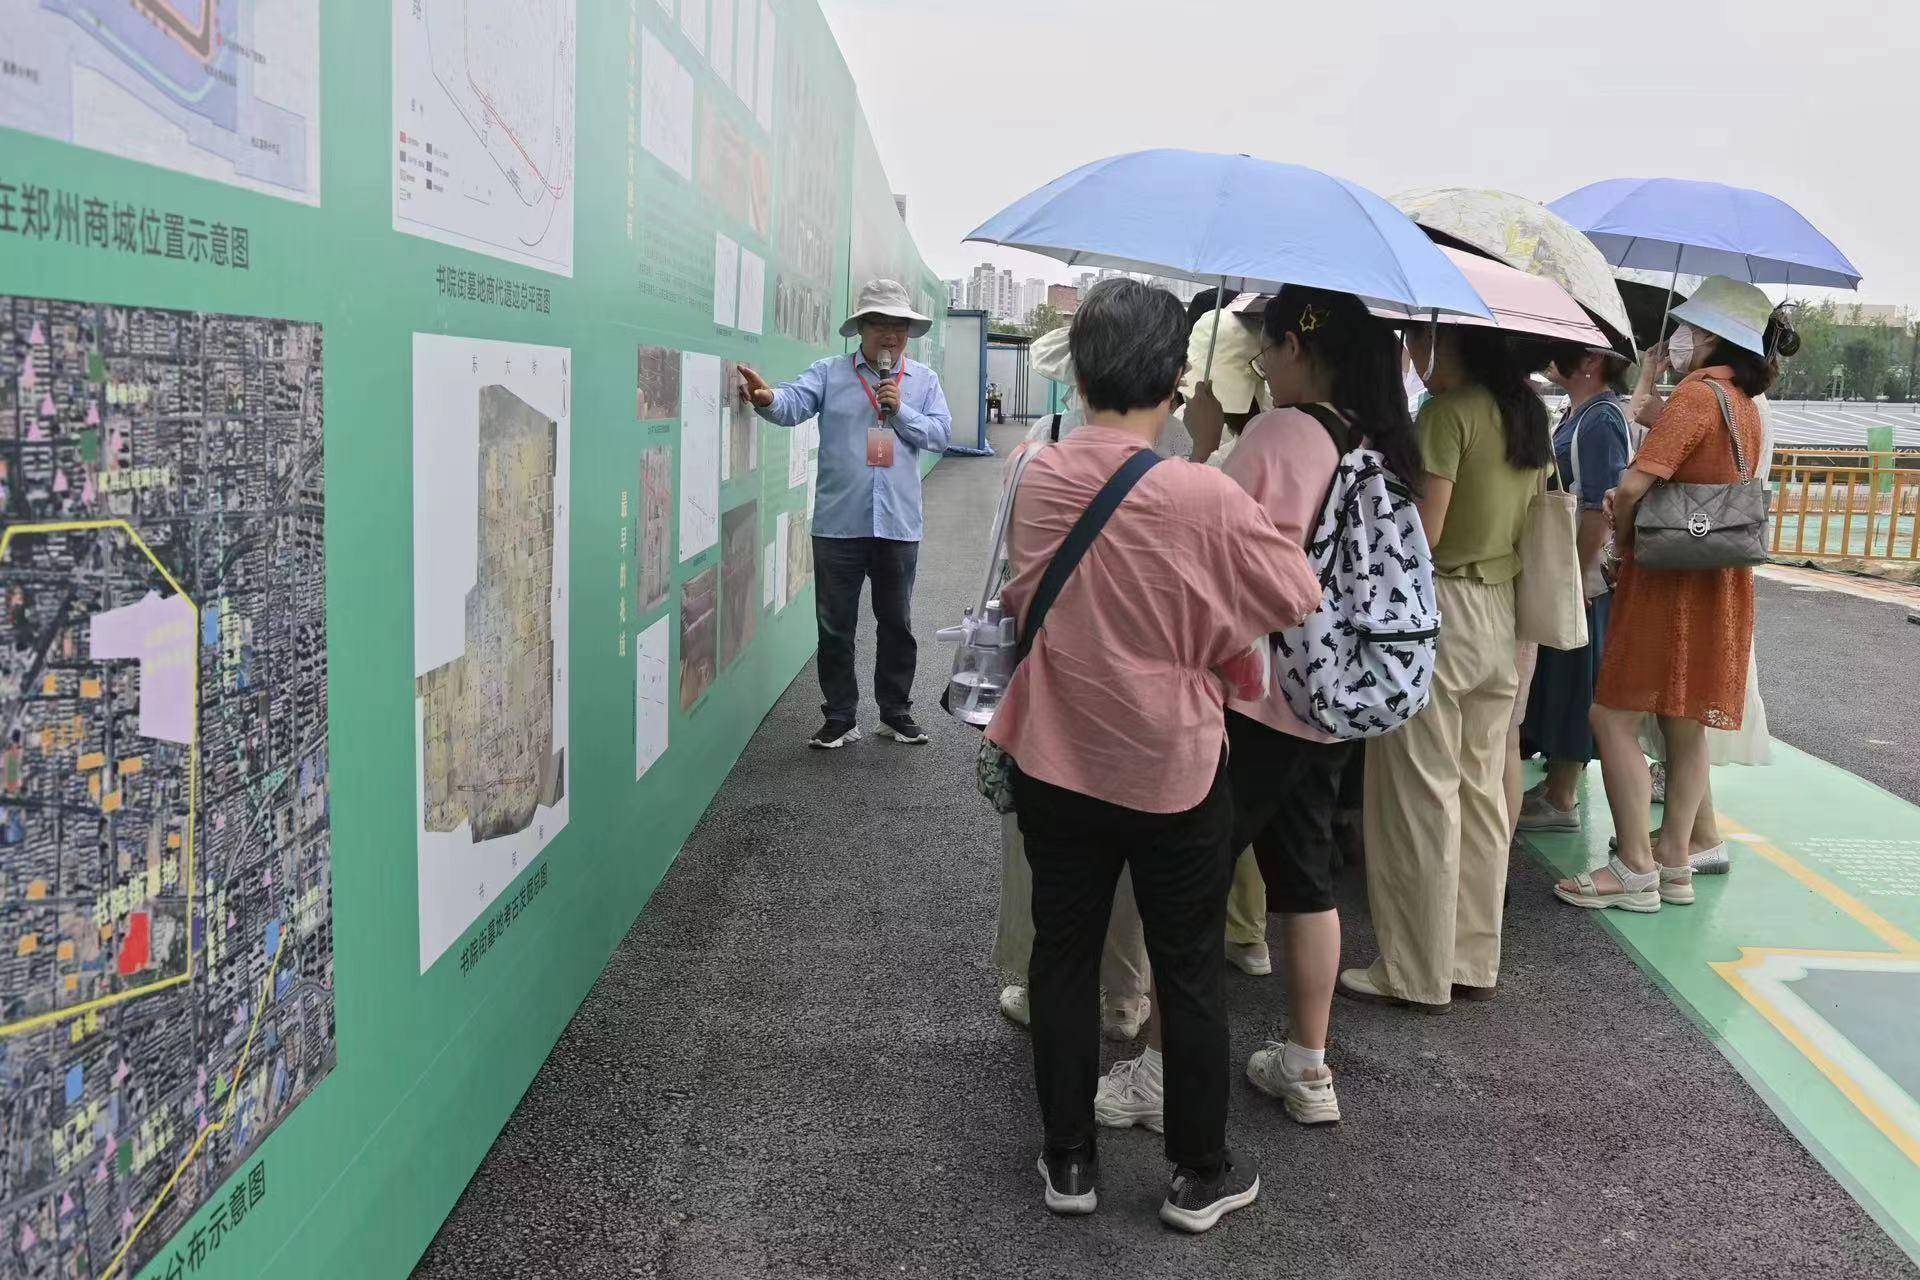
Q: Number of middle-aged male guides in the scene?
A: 1